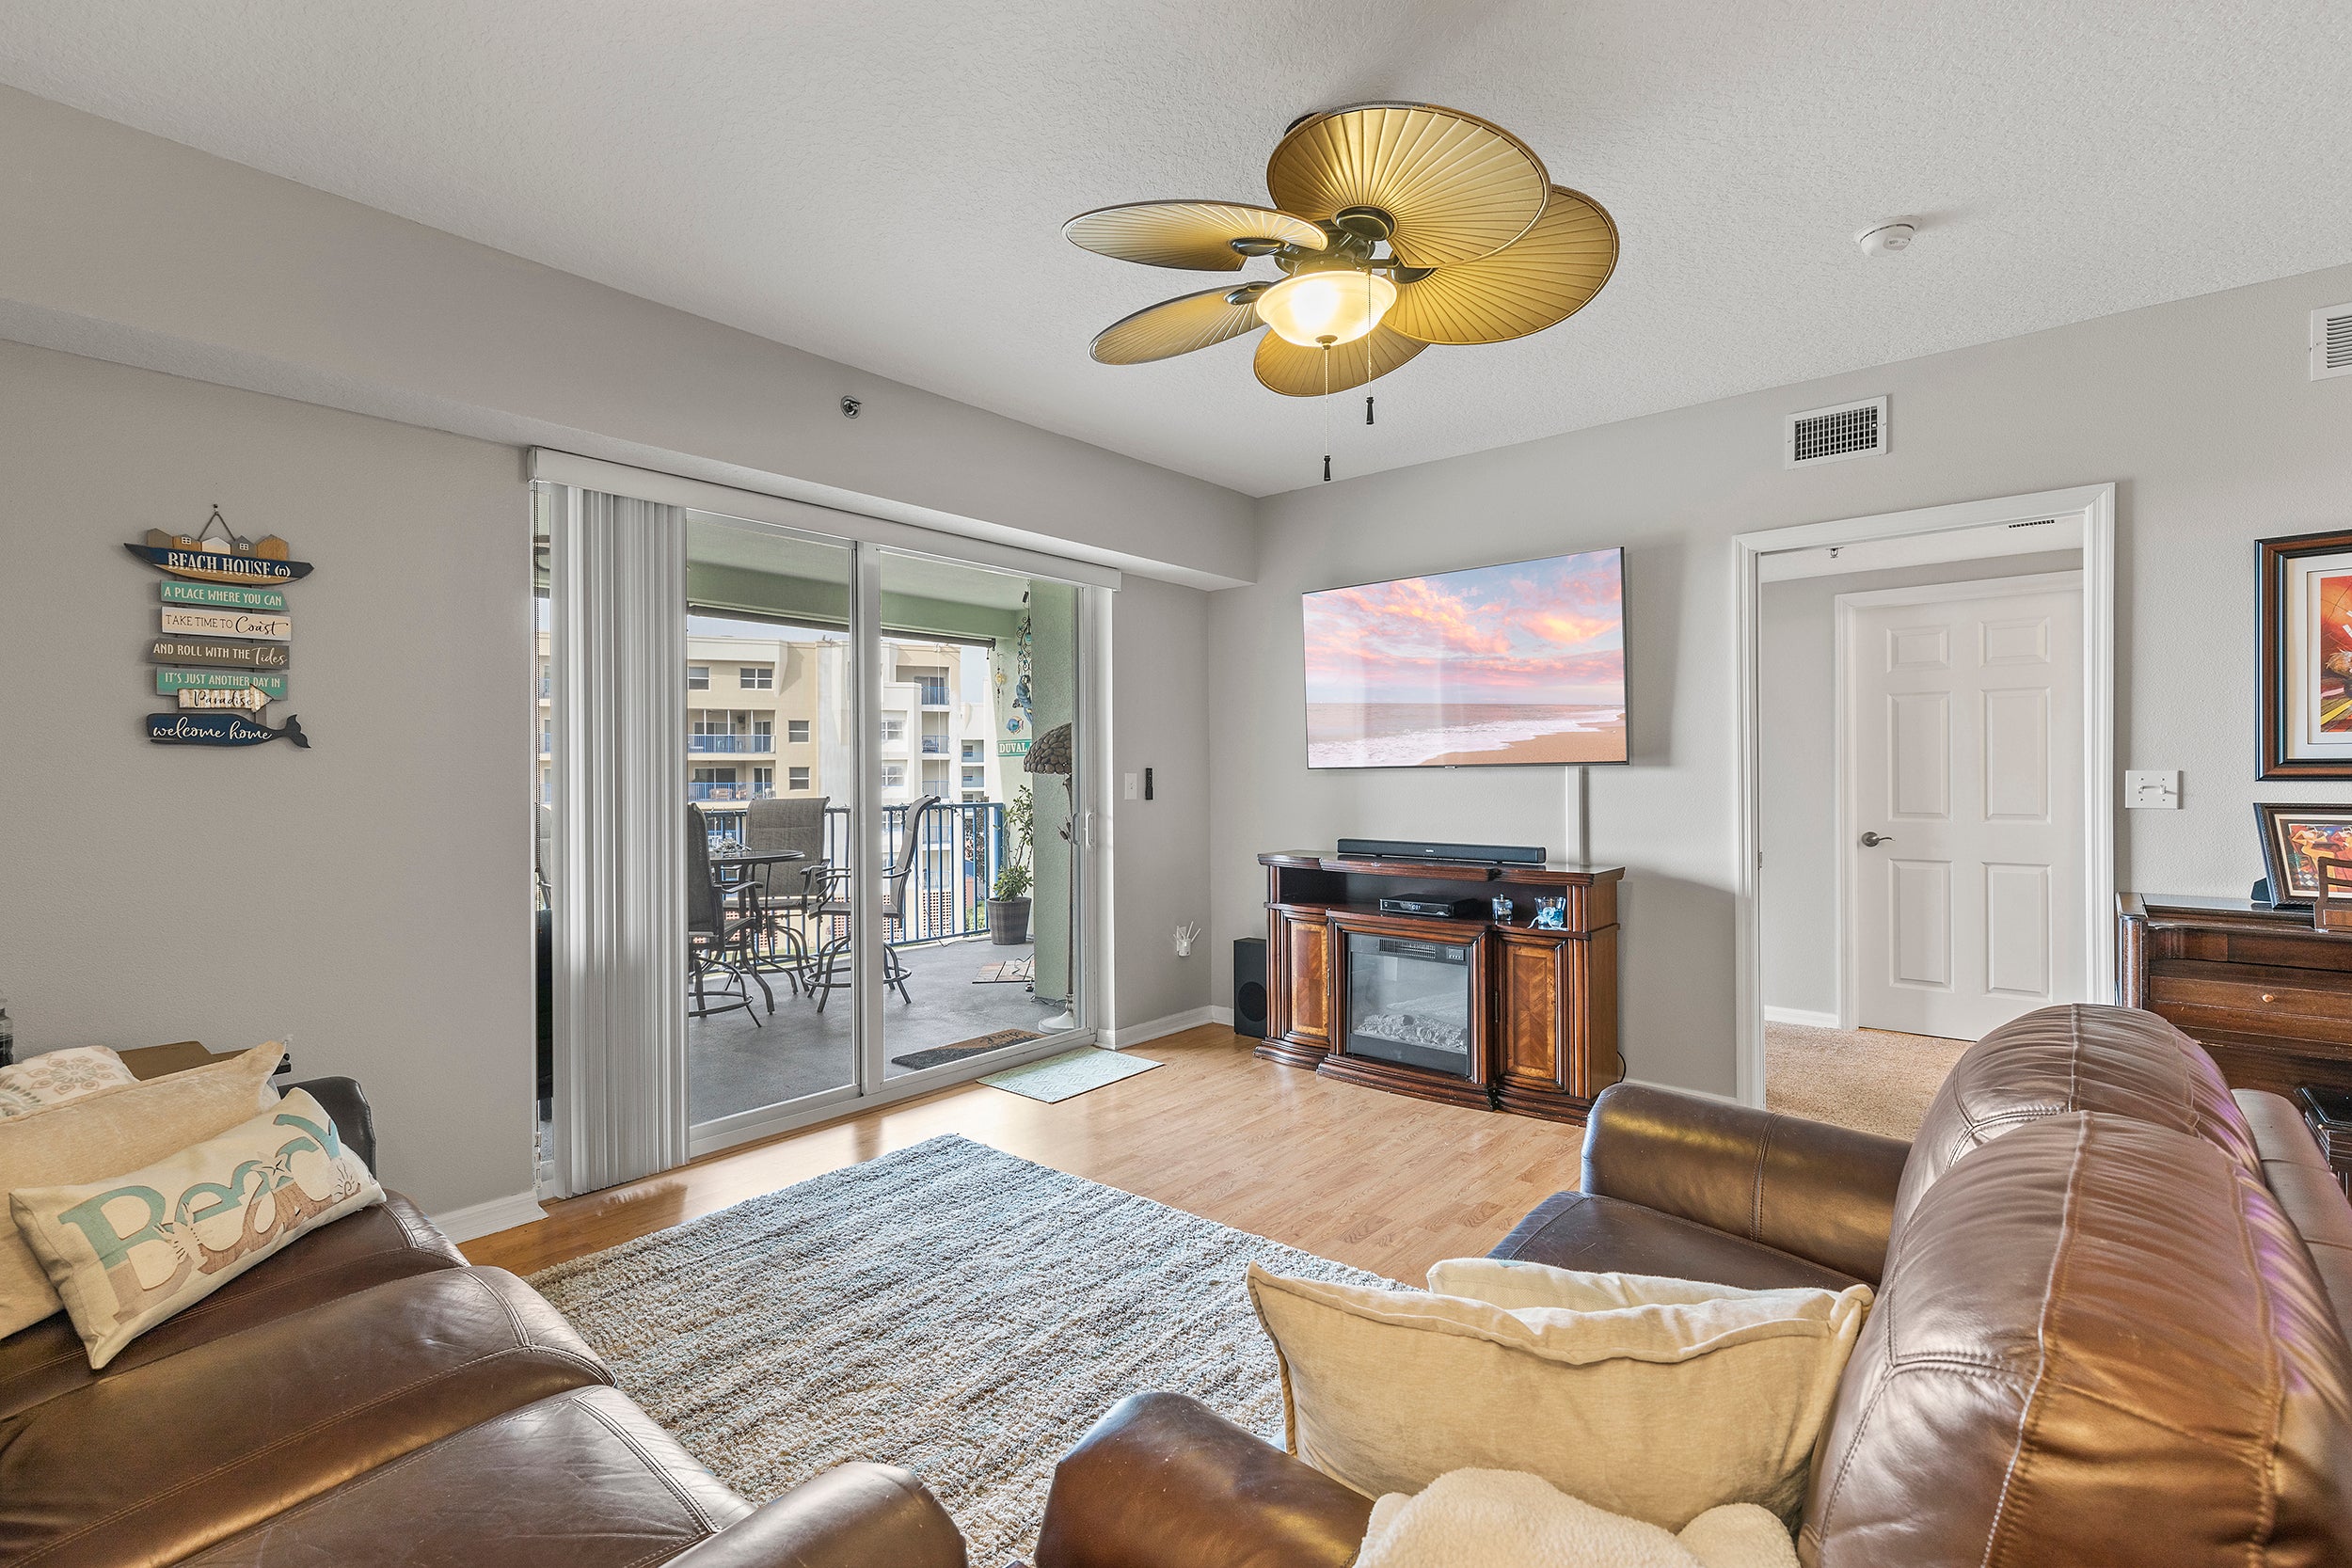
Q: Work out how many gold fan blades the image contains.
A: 5